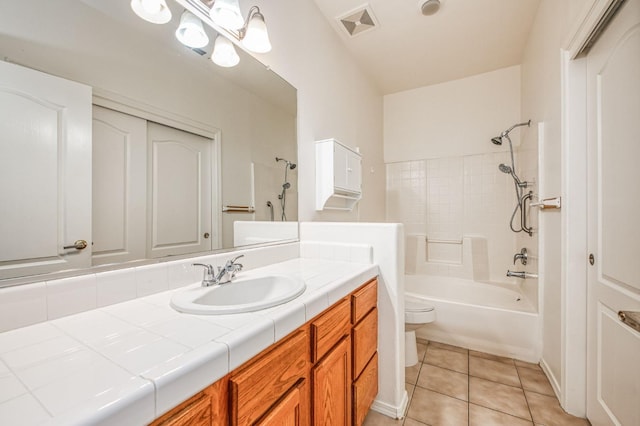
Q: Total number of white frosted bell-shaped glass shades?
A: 5